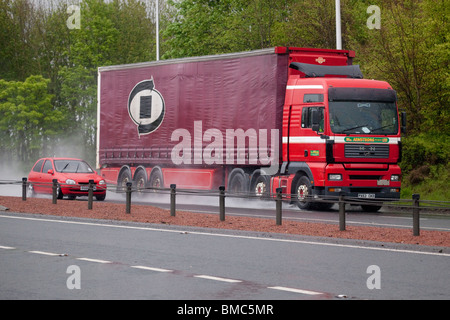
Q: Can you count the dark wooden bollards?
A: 9